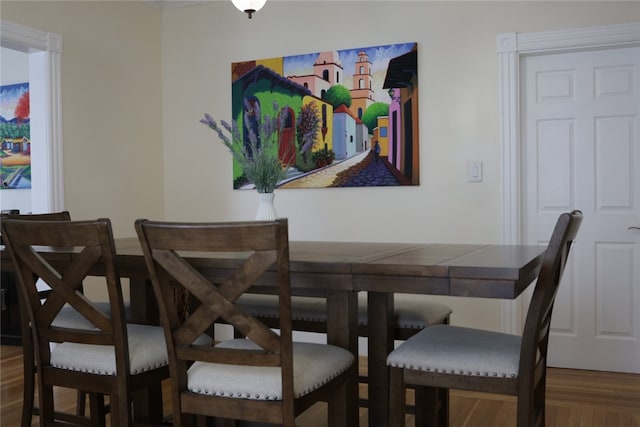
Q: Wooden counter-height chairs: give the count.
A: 4